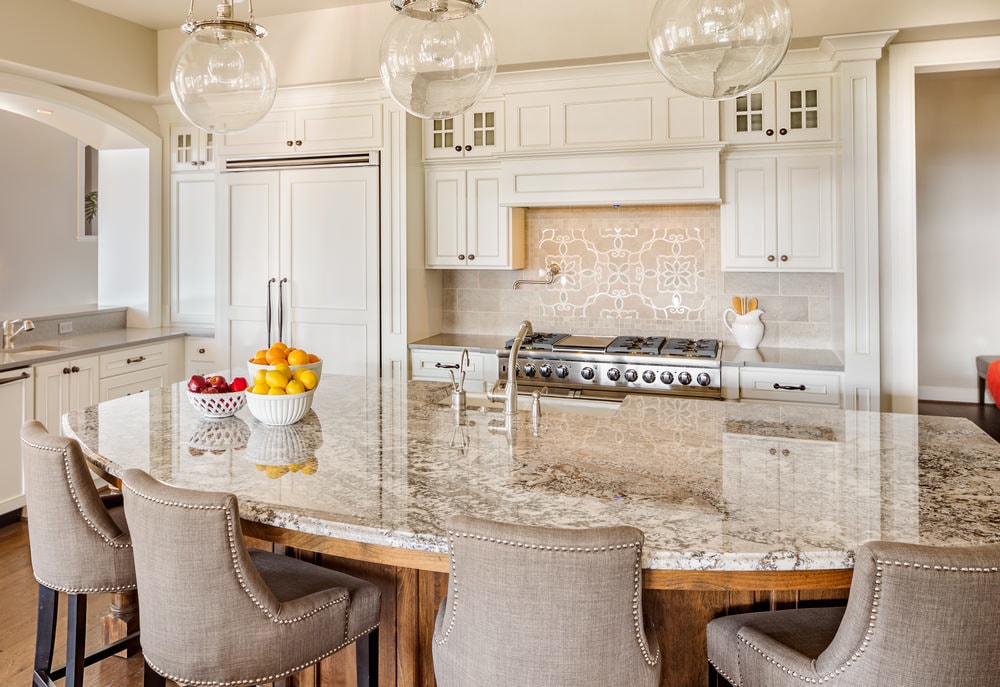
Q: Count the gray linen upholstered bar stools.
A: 4